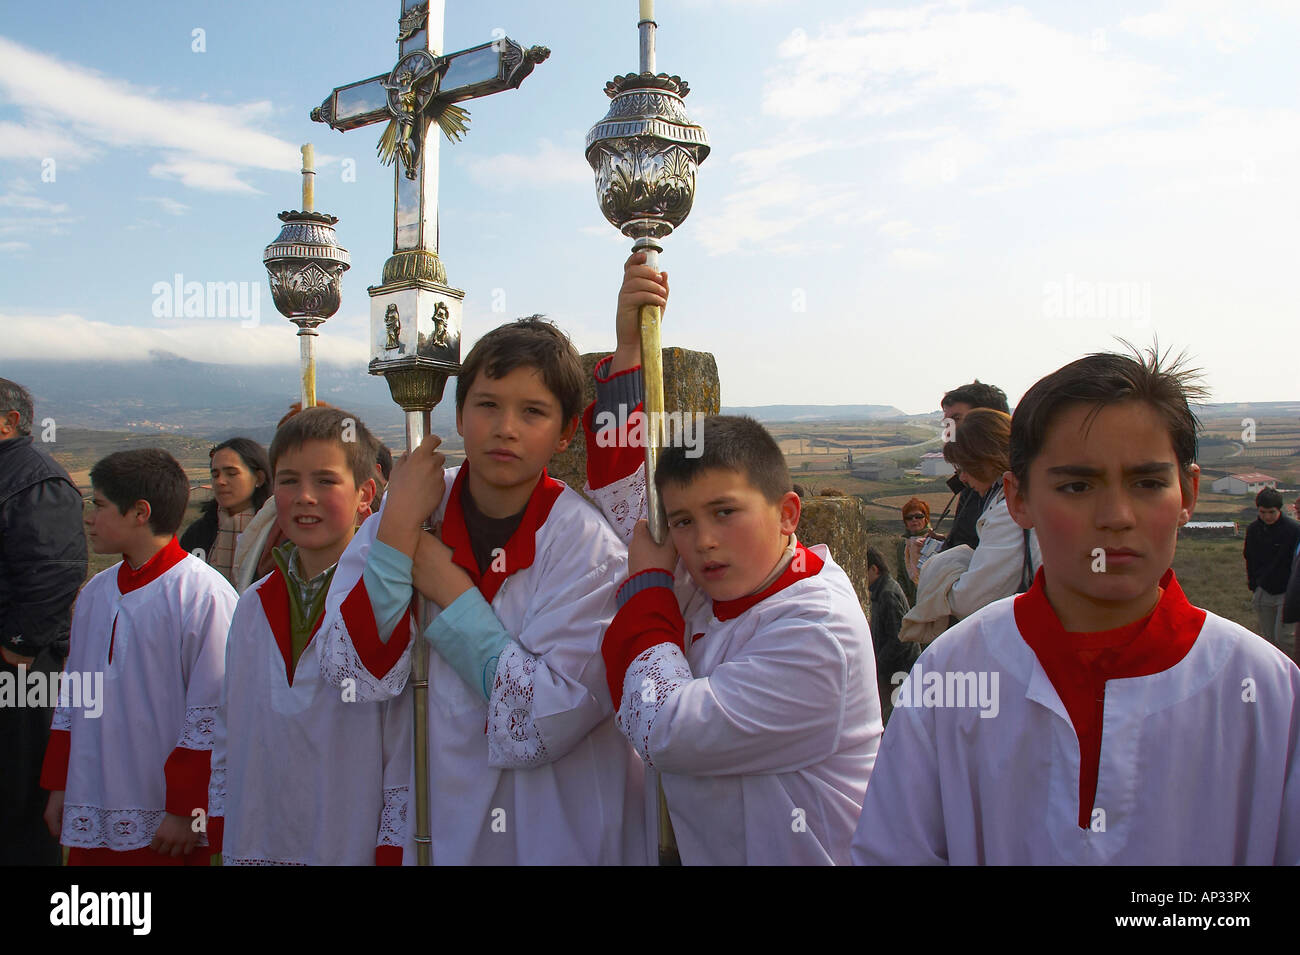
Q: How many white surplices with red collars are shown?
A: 5